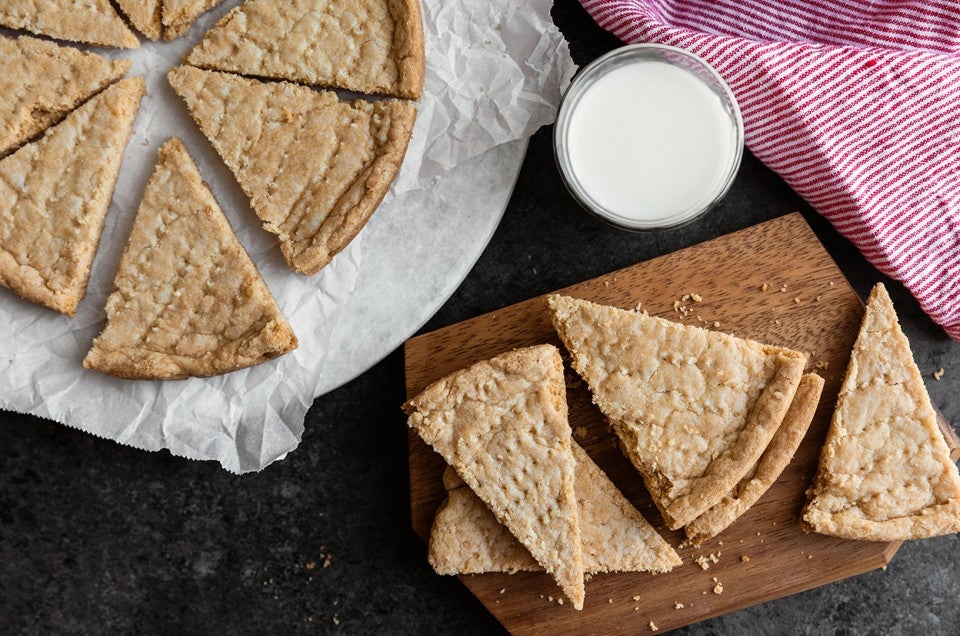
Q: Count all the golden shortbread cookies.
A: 13